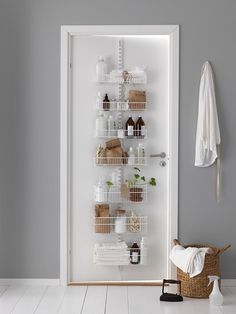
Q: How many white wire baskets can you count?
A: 7